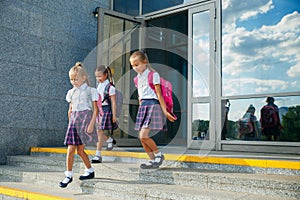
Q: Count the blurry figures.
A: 2